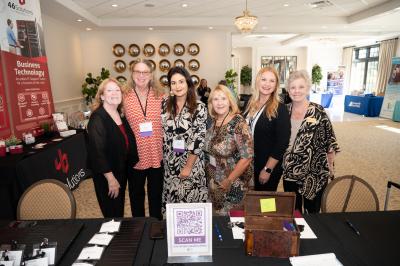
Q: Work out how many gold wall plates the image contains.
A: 15